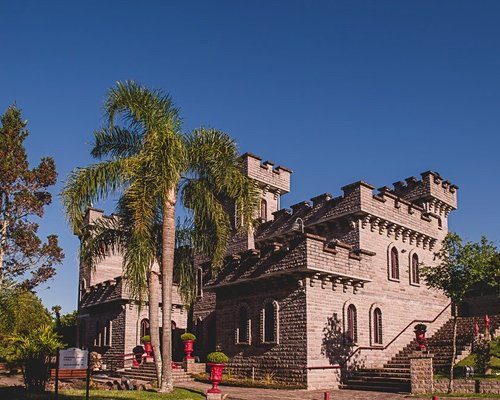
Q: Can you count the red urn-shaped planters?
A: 4